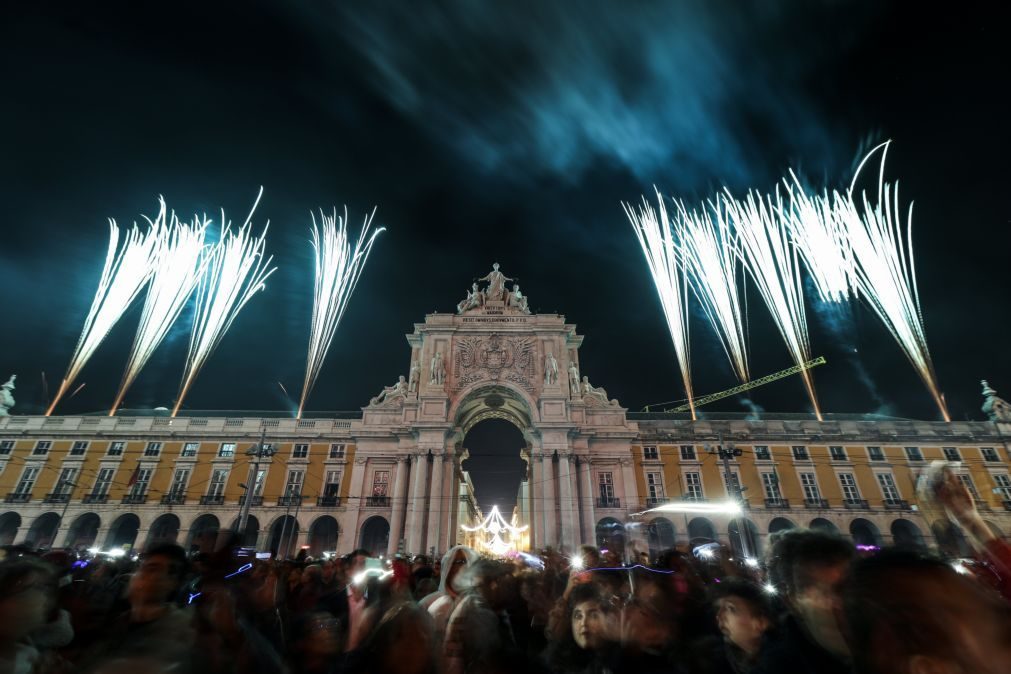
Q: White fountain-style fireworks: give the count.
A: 9